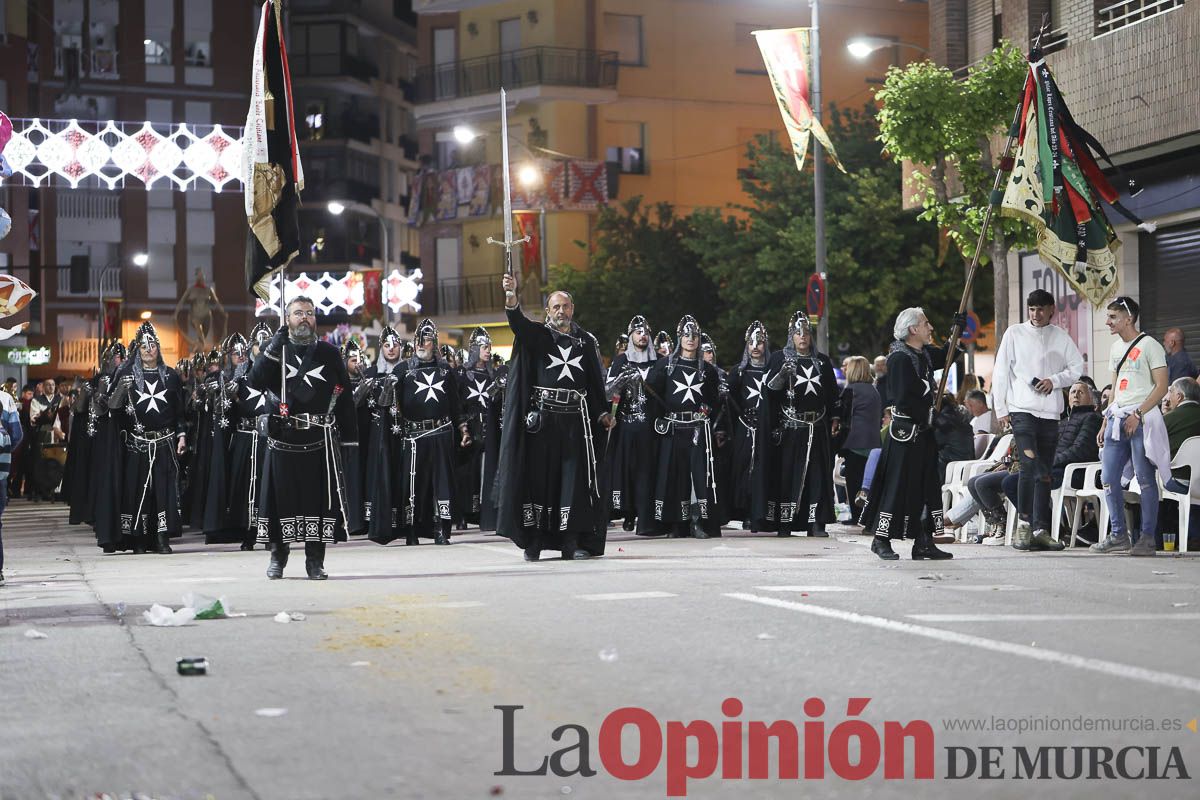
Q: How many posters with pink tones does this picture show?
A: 1